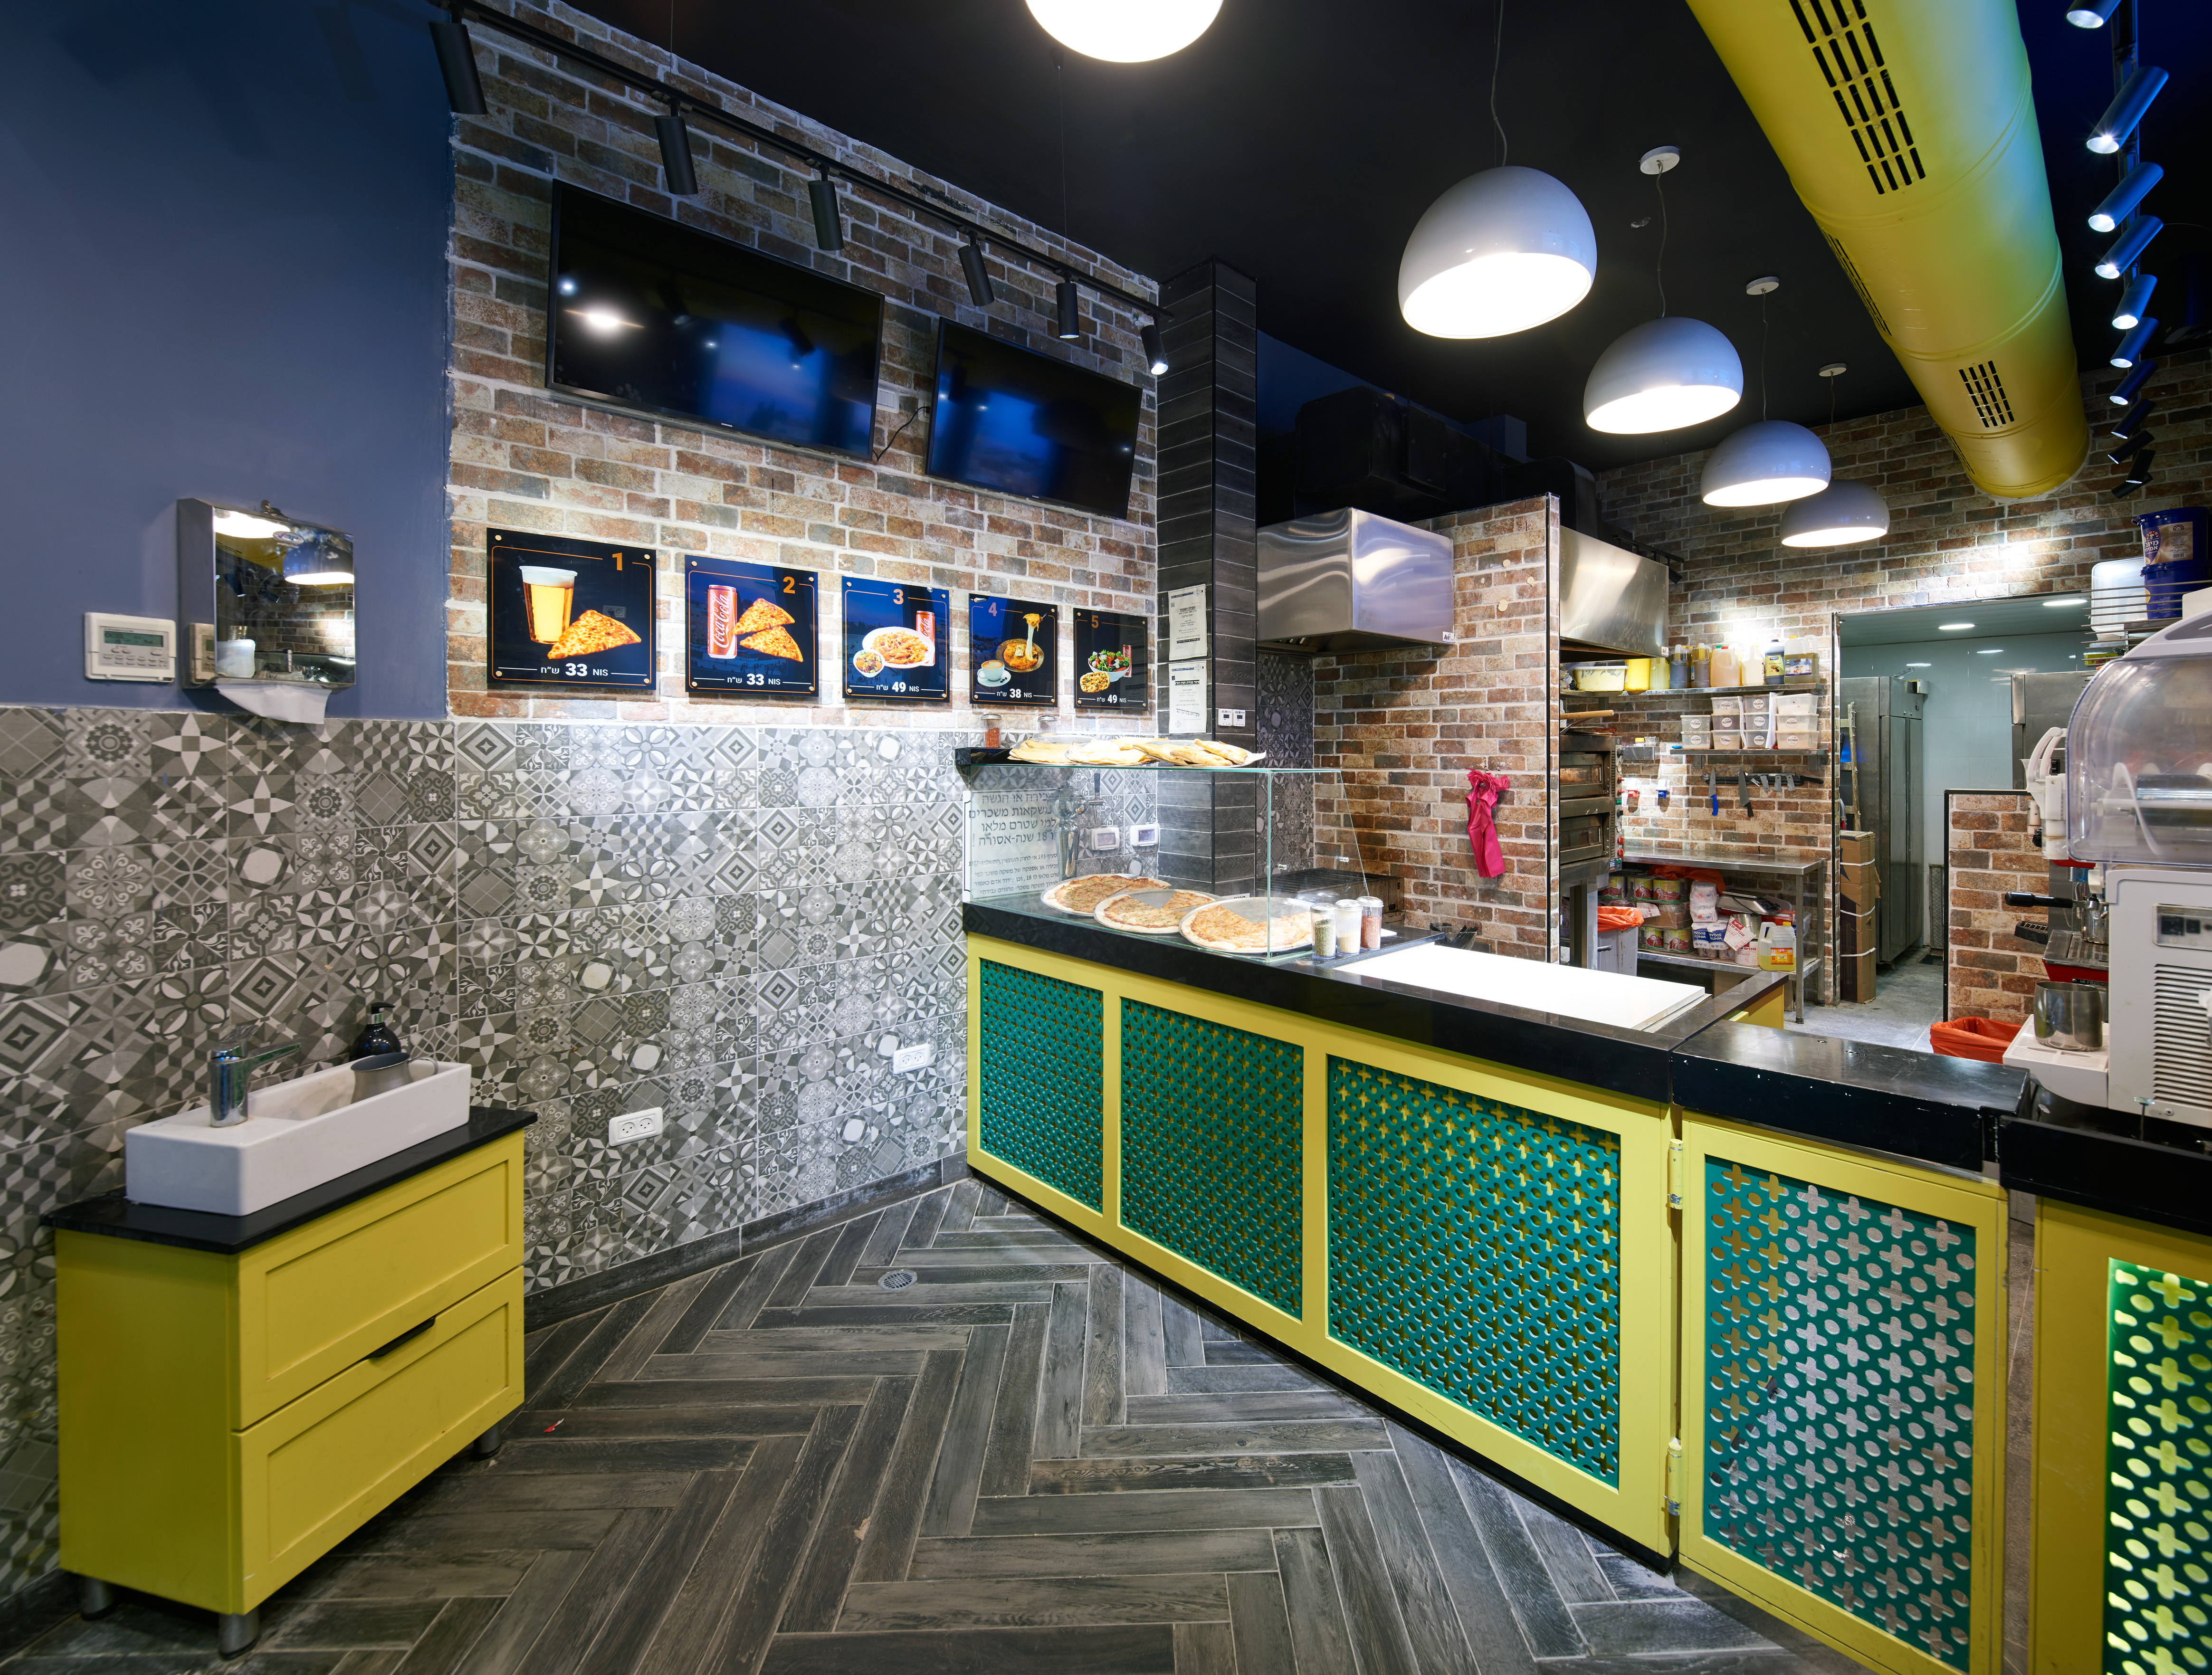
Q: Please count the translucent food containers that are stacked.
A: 11